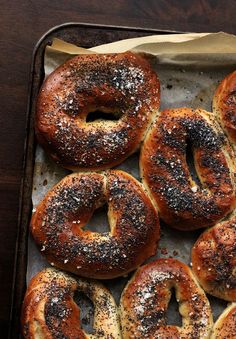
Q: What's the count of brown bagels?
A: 8